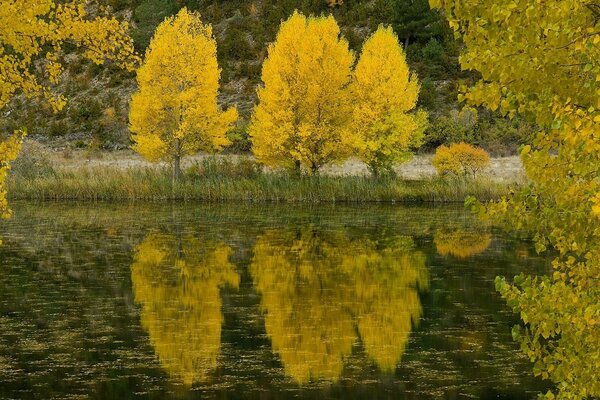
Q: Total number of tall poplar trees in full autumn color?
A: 3